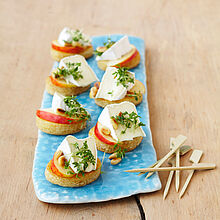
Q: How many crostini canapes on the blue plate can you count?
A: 7